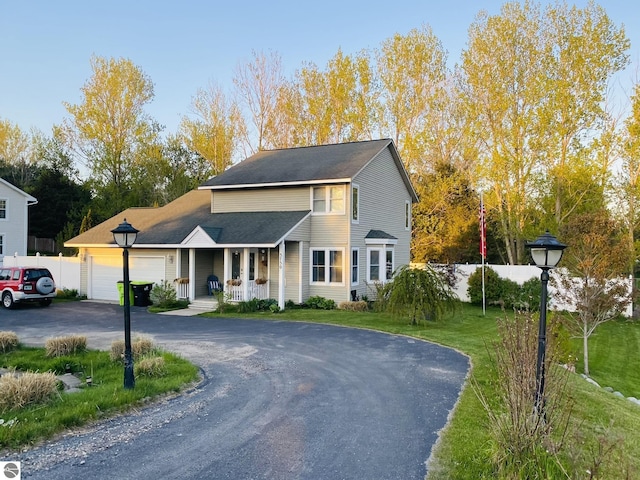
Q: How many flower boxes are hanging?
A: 3